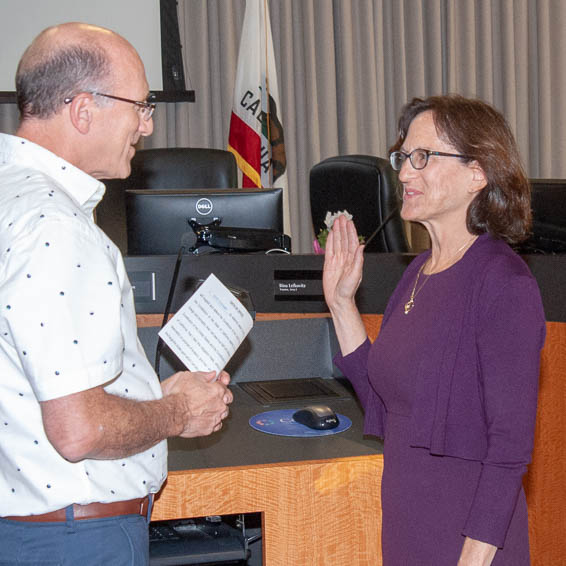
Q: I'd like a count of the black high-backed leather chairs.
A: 2